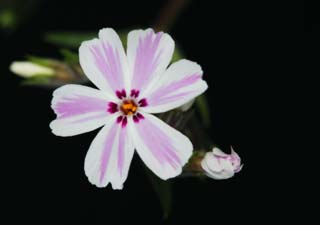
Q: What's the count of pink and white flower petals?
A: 6